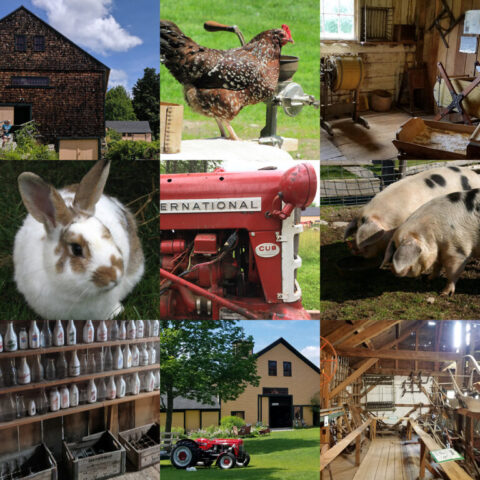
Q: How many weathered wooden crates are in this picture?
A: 3